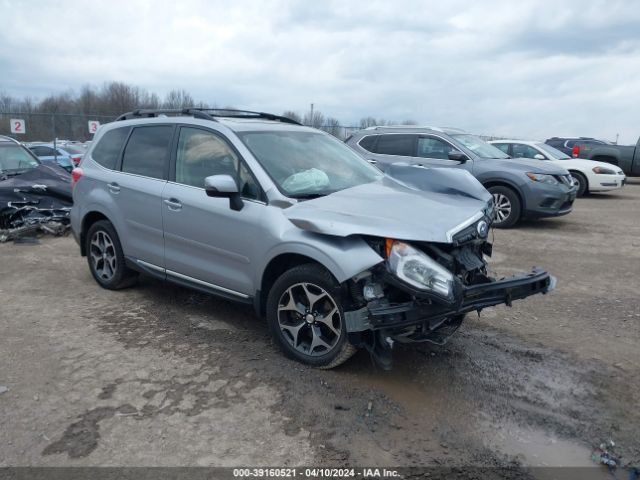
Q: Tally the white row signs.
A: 2